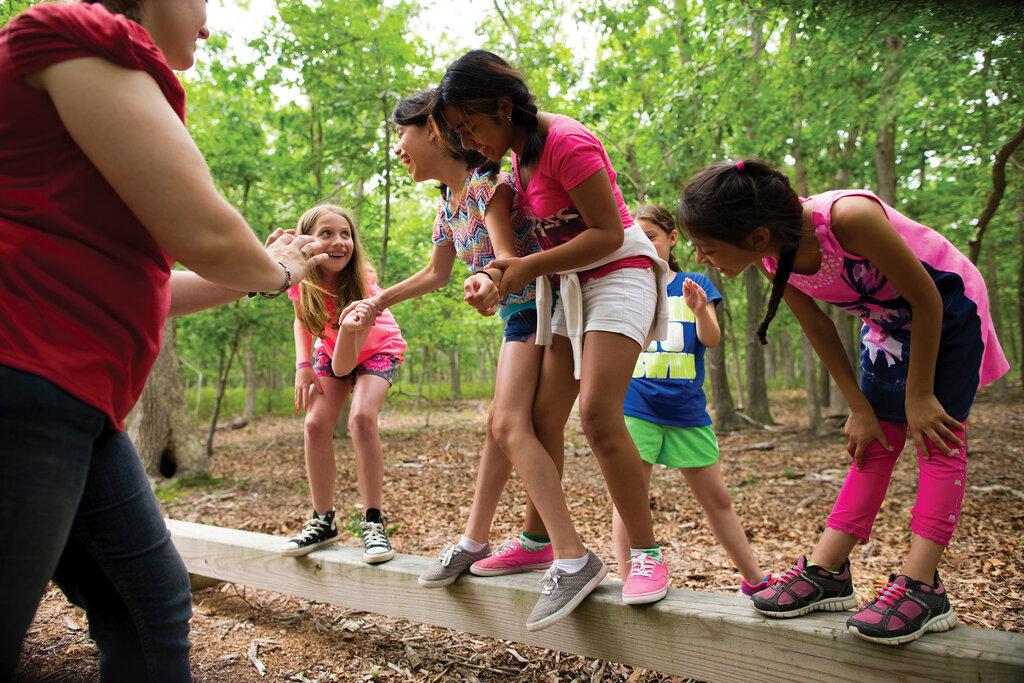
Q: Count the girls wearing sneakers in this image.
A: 5